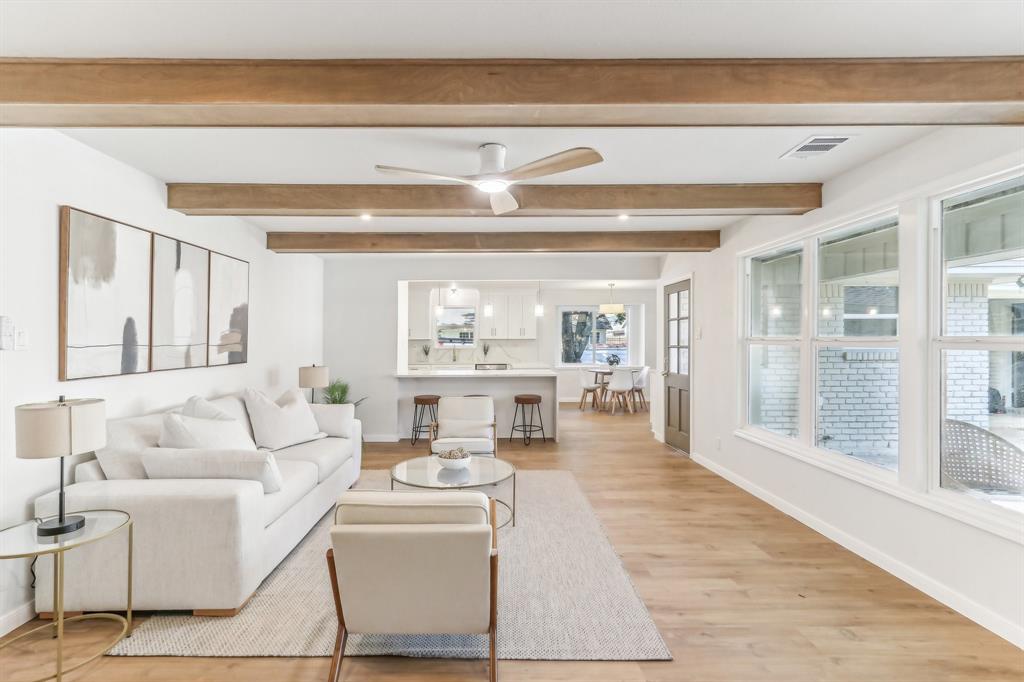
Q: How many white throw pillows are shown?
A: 4